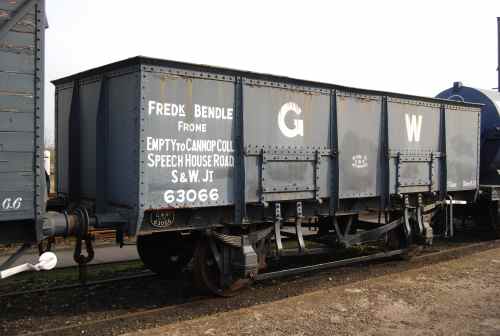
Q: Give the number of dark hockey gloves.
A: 0